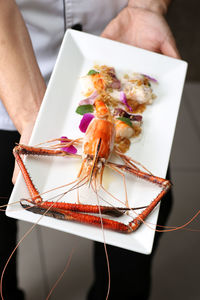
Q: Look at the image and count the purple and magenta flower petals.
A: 4